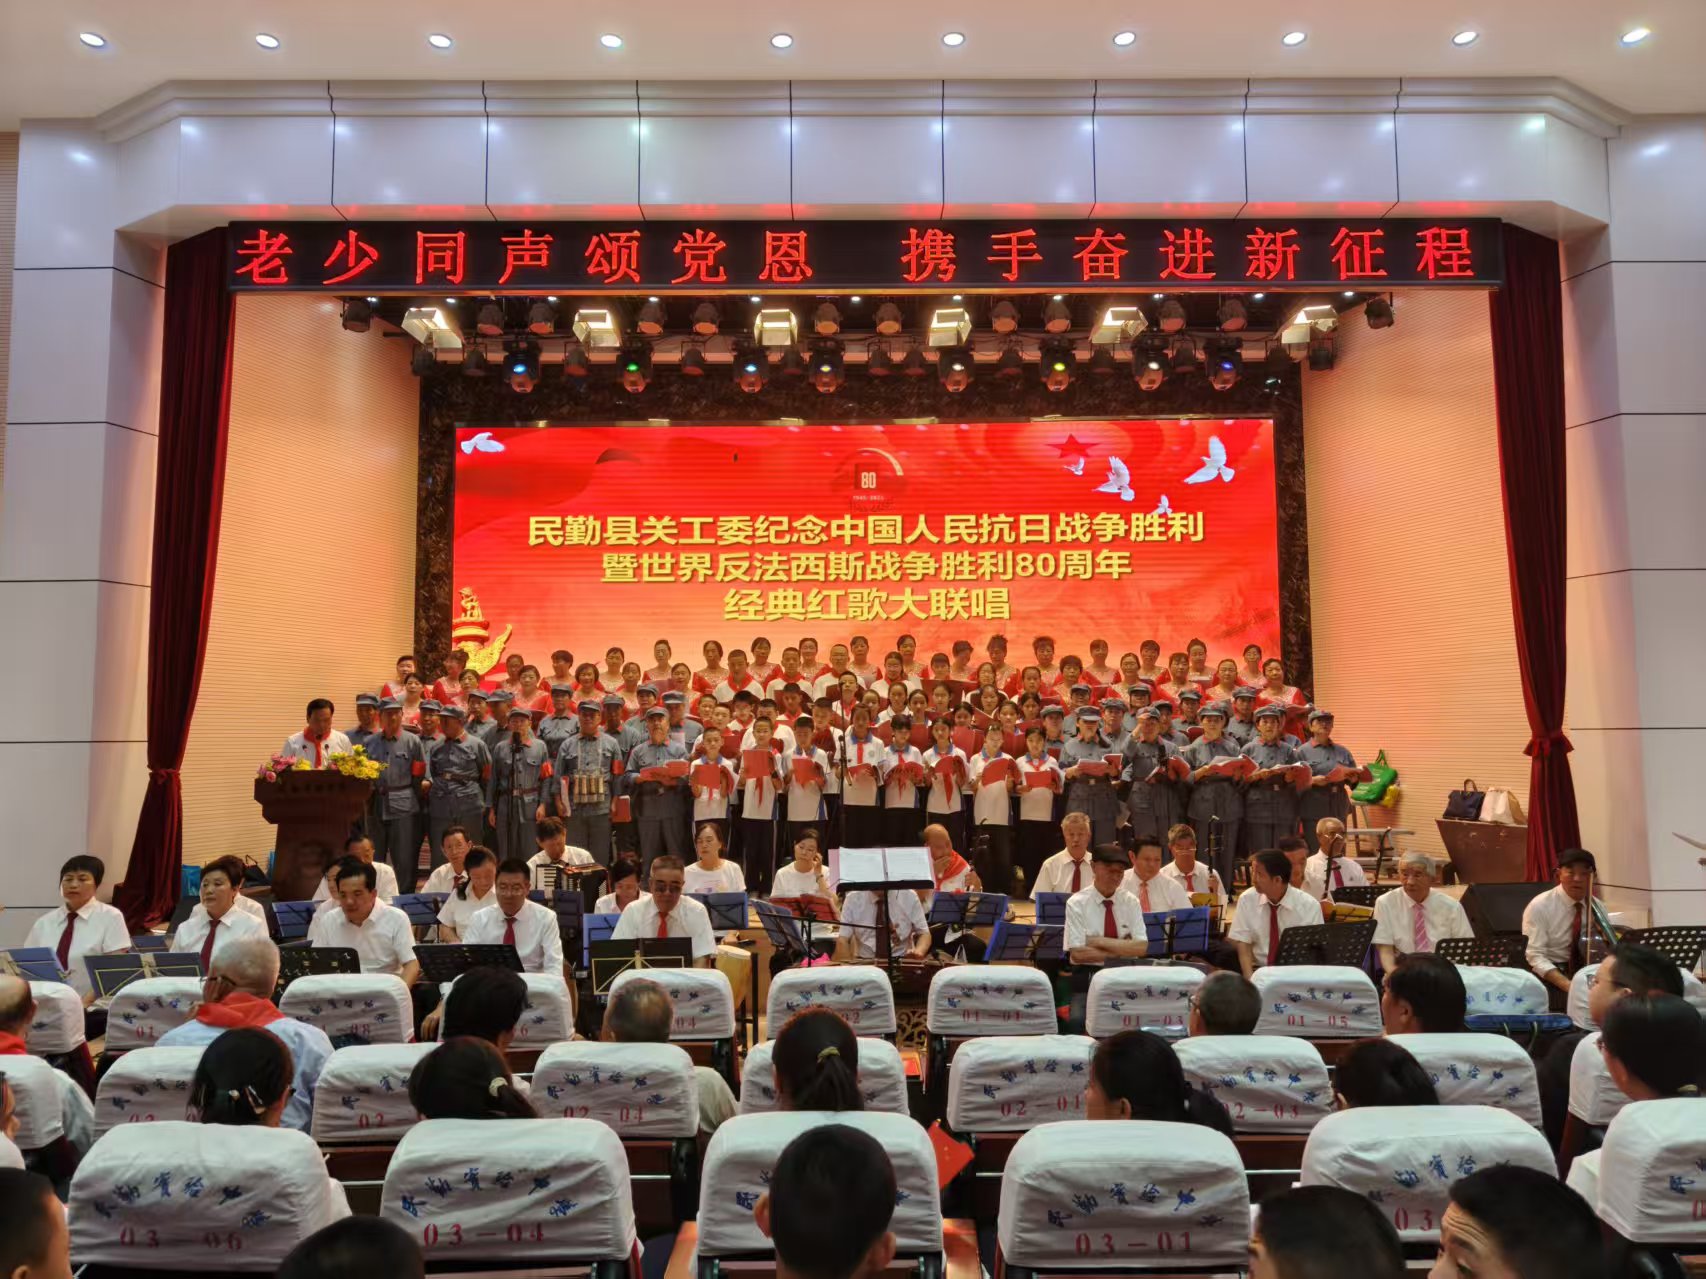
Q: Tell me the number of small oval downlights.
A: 10